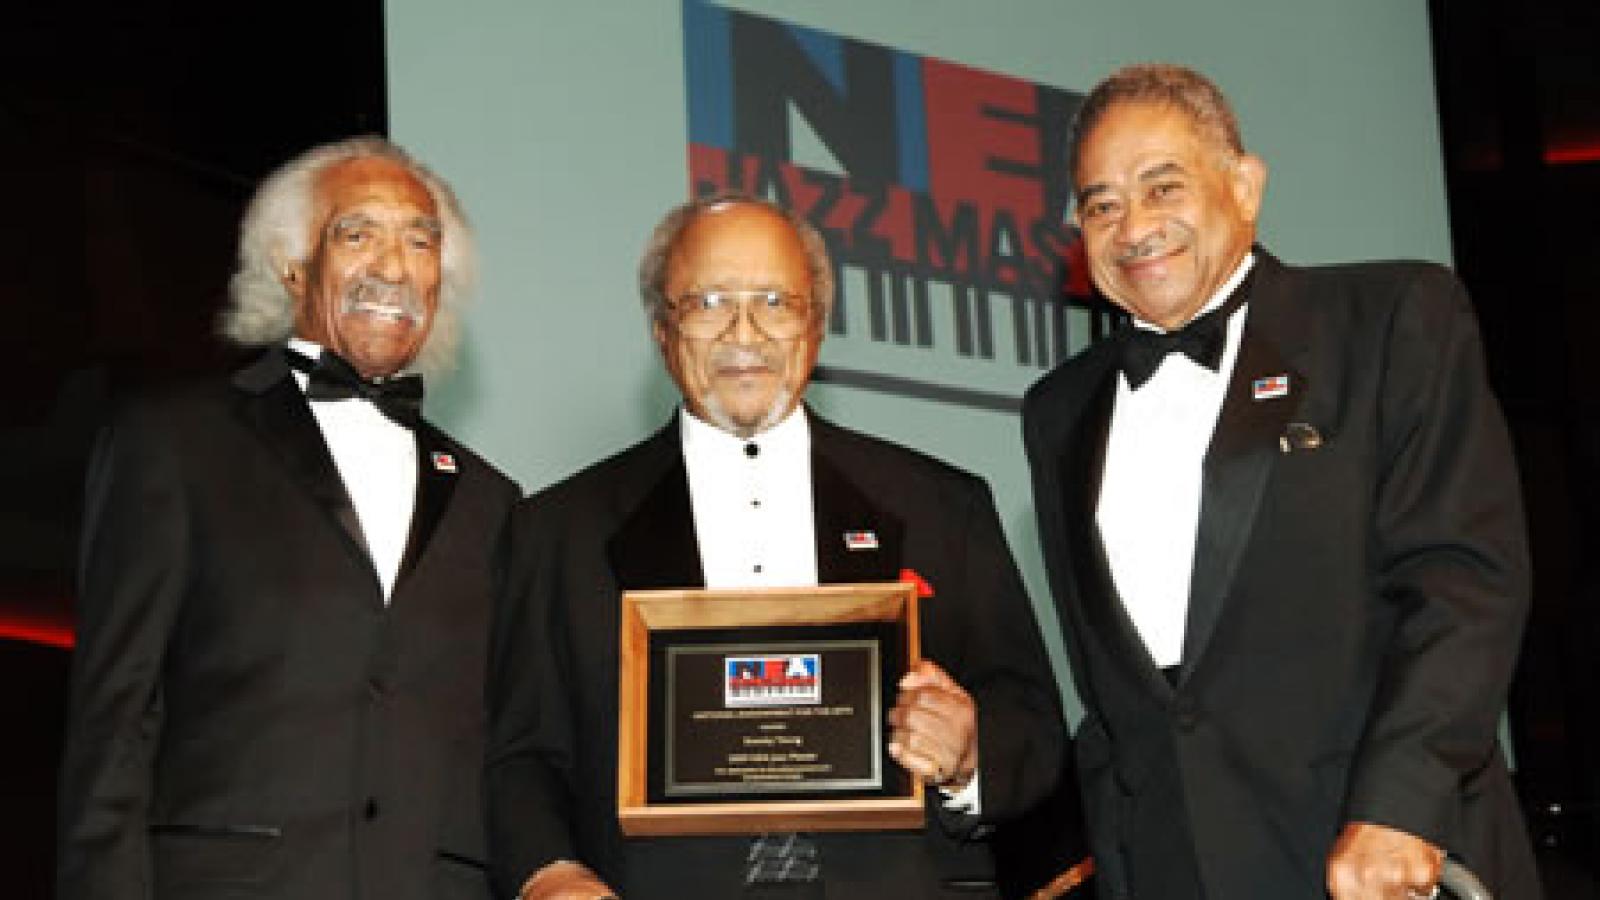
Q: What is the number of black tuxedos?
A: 3